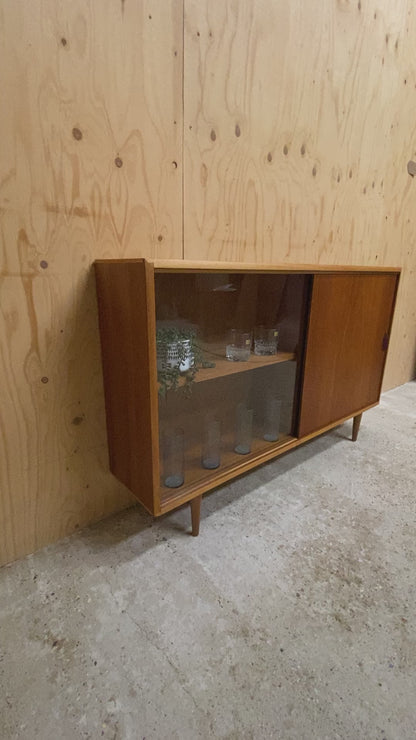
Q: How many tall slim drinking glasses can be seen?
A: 4